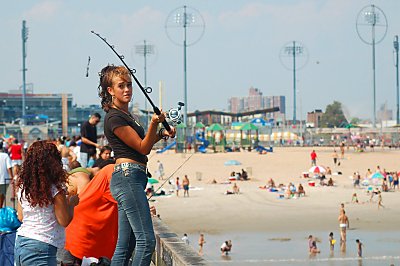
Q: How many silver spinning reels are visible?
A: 1